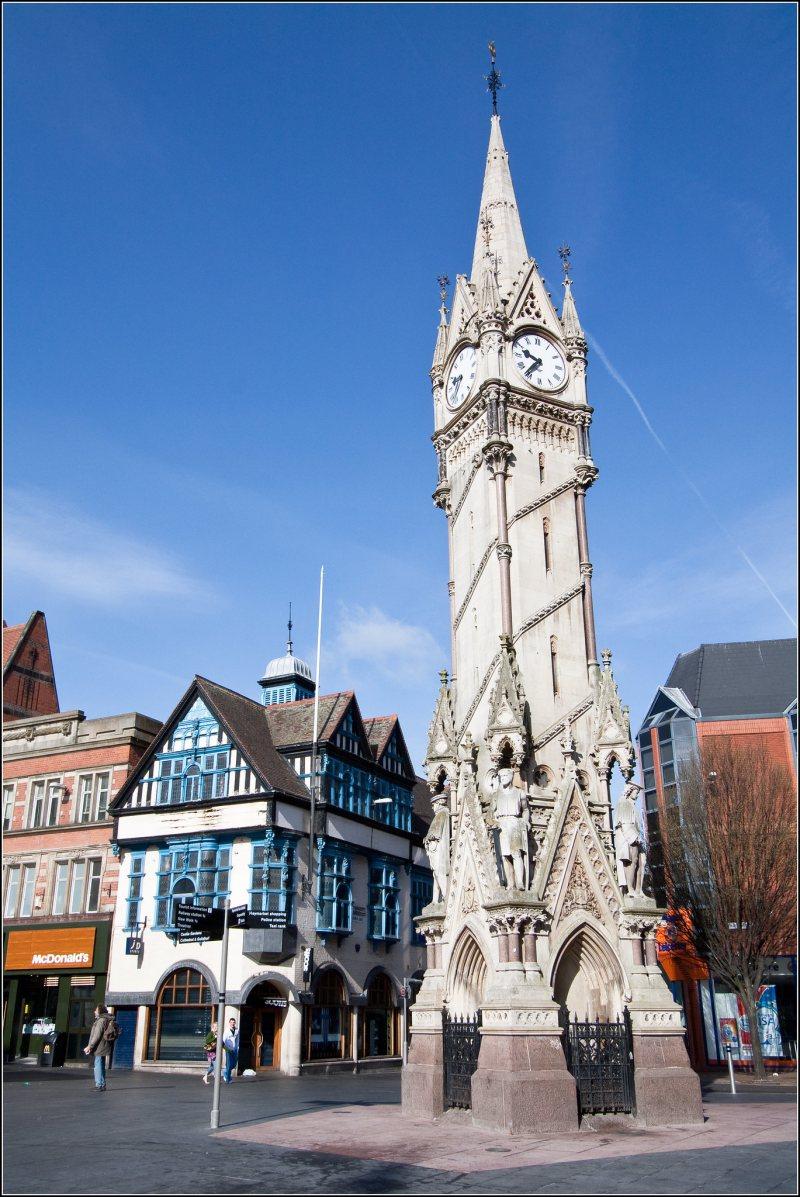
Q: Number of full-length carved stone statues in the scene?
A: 3